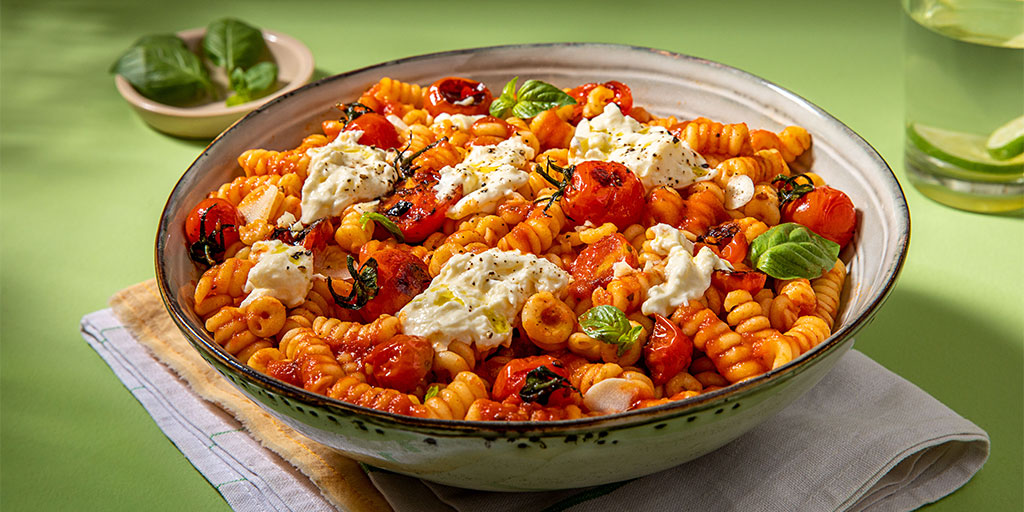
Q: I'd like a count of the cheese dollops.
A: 6